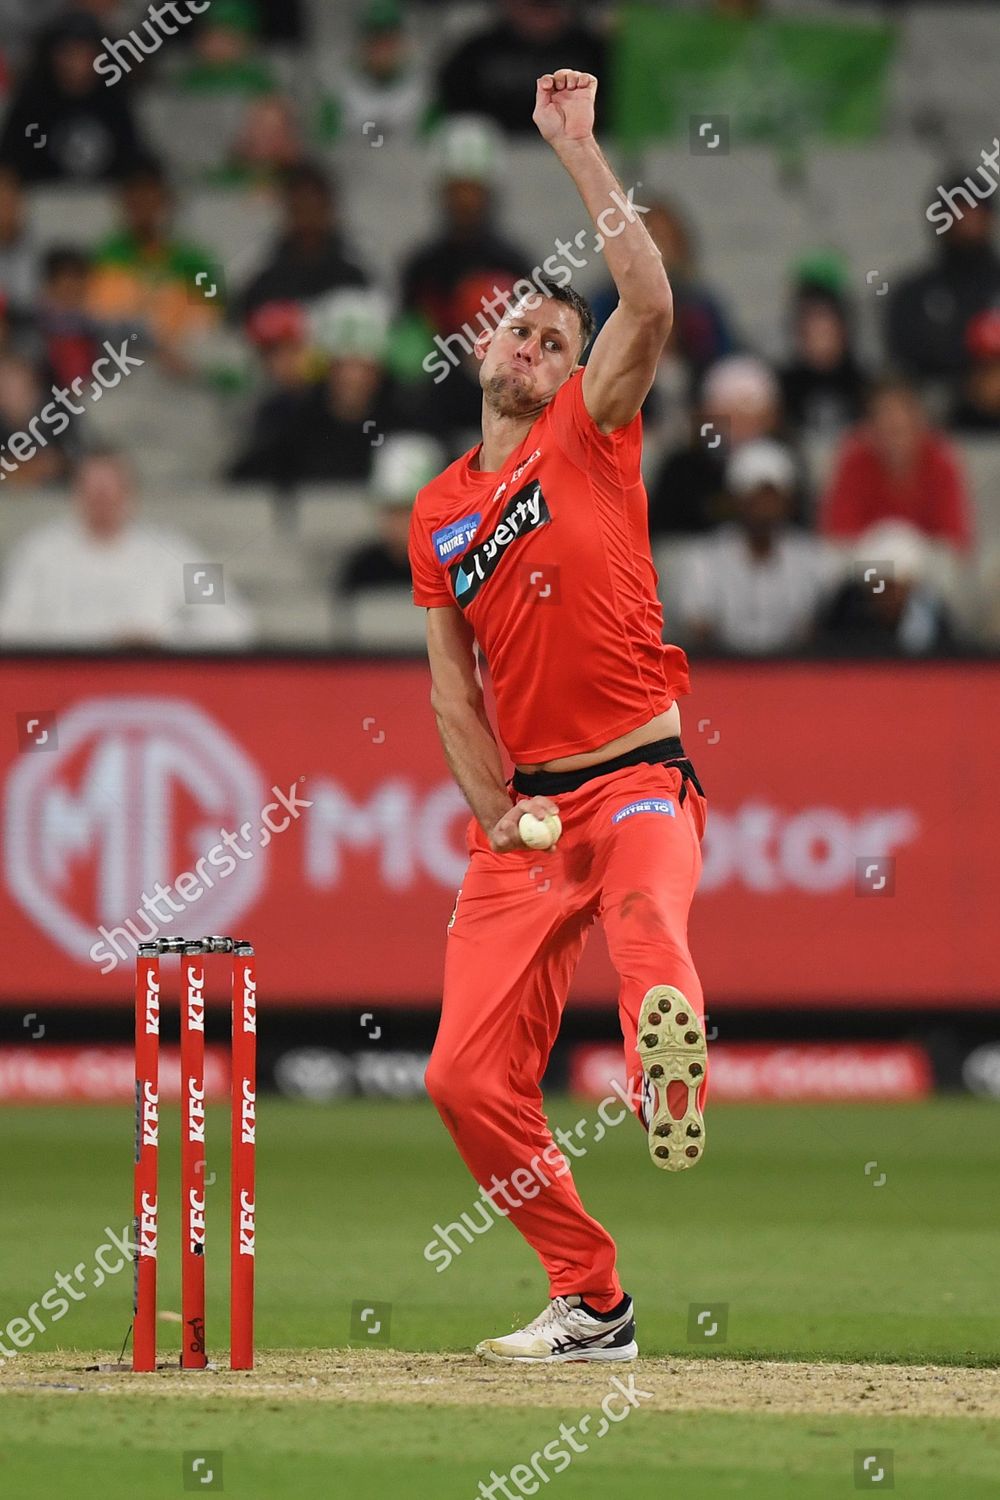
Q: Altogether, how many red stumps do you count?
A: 3